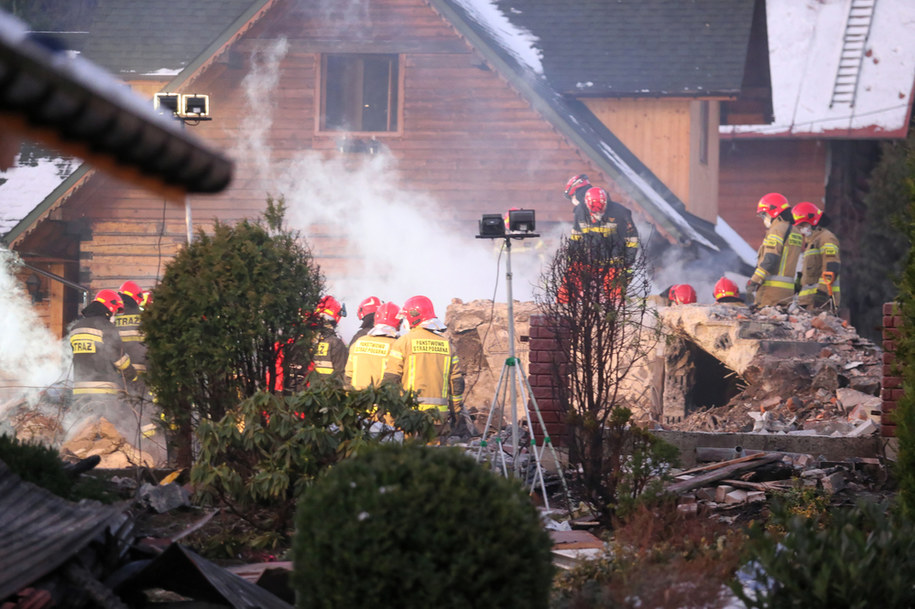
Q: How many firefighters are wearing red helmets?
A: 13